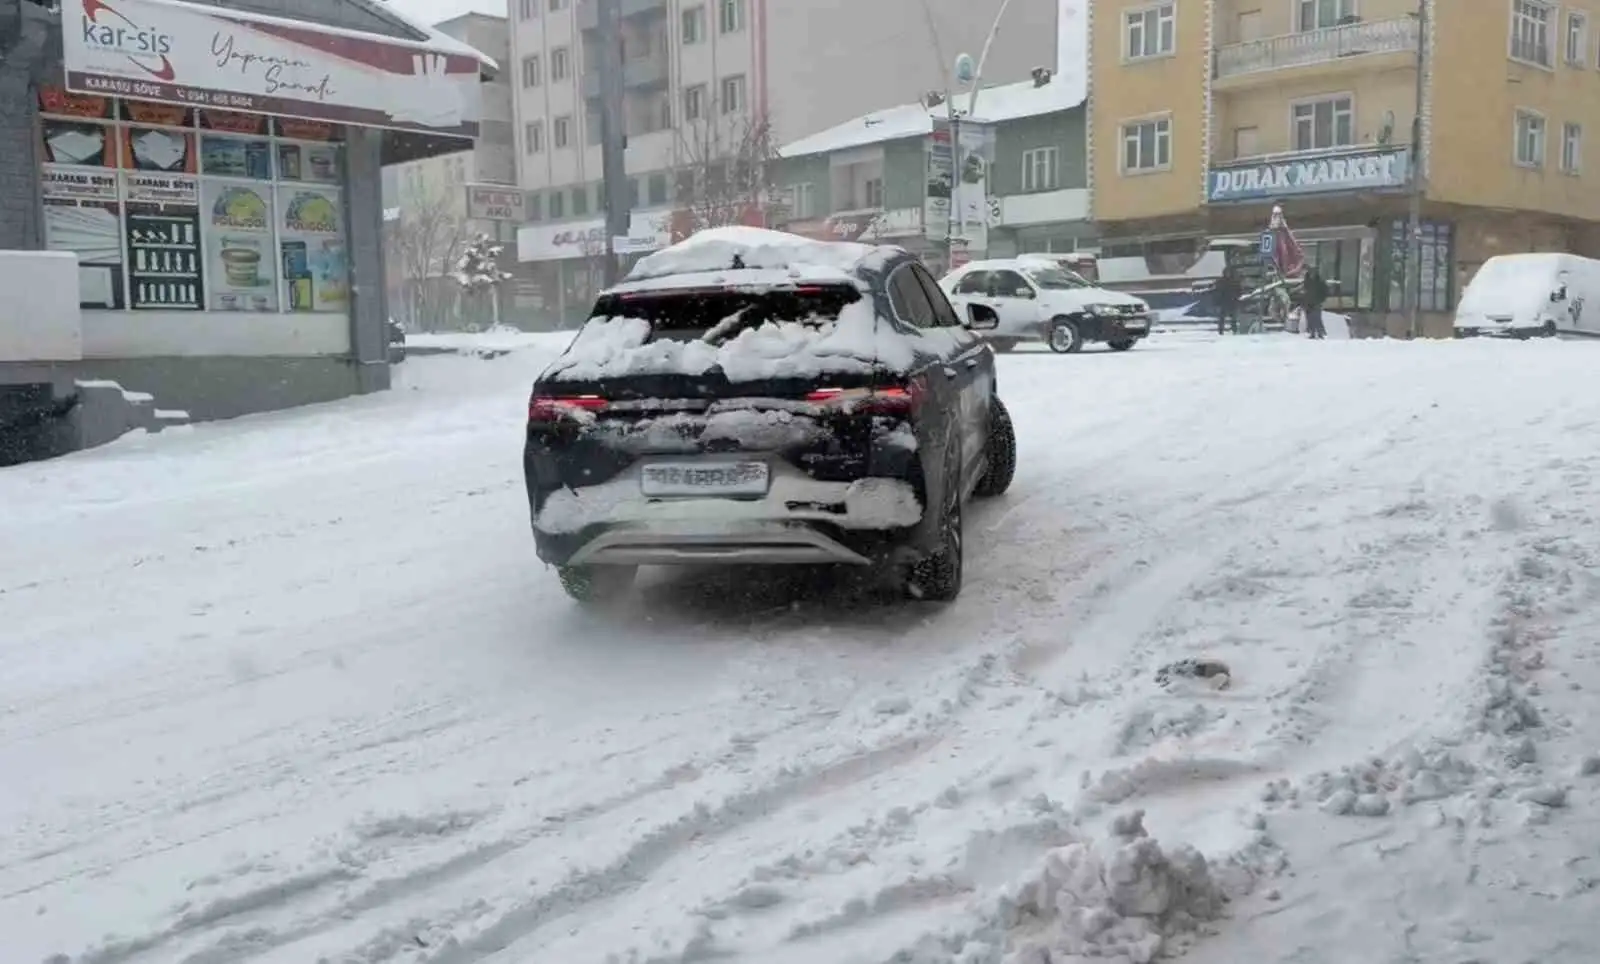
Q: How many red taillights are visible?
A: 2